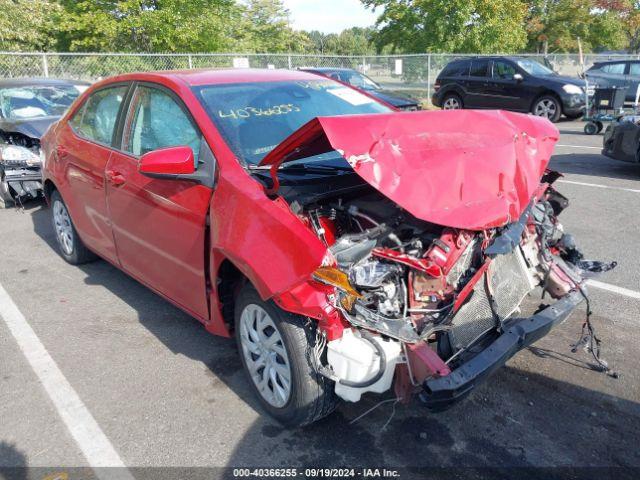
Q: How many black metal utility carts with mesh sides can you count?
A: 1